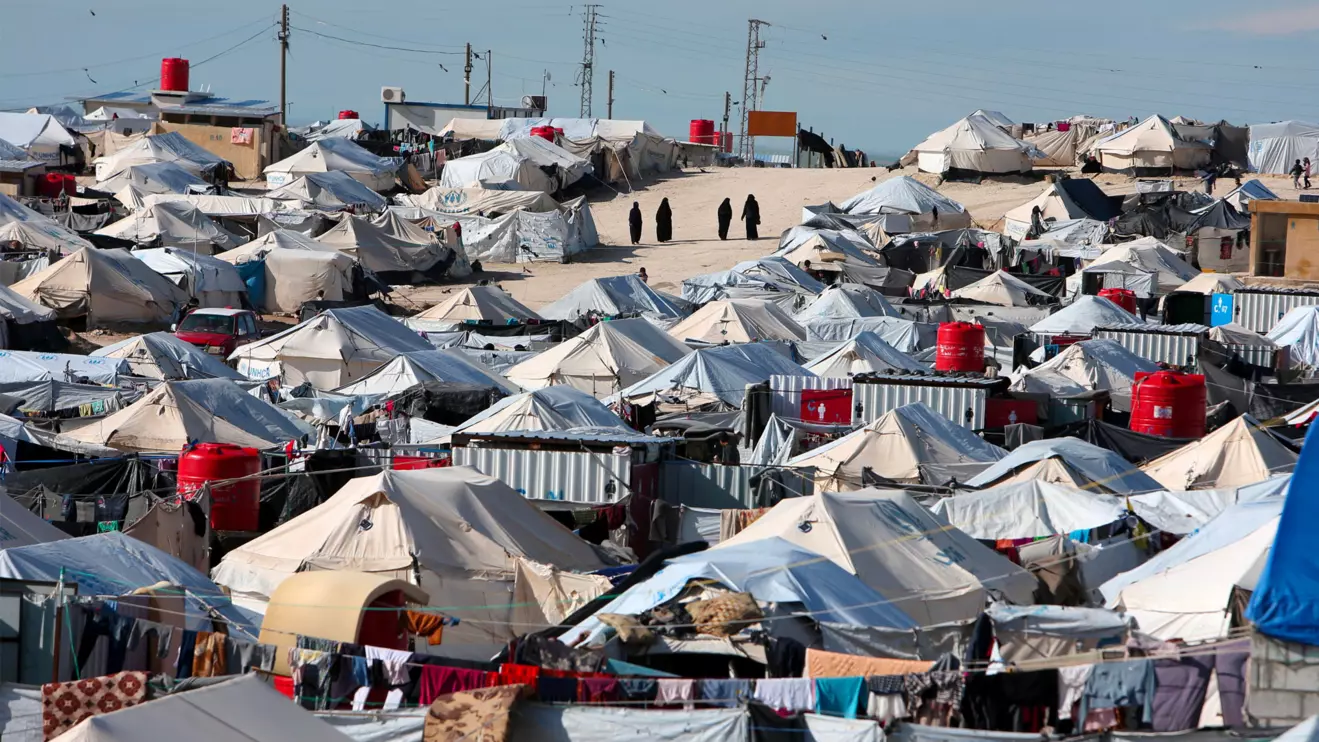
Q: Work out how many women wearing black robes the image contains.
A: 4